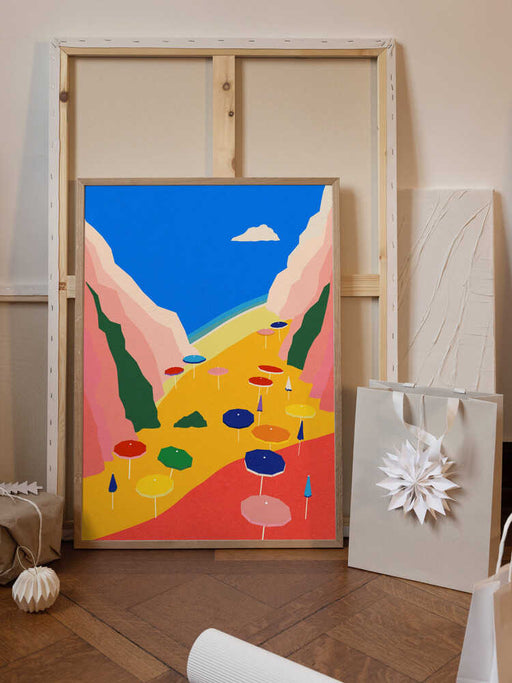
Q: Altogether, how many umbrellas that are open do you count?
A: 15